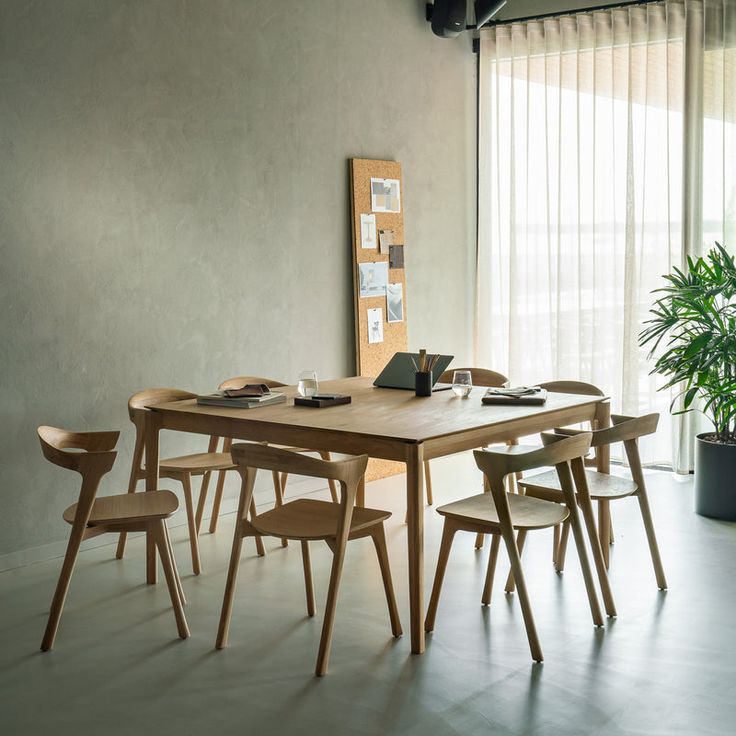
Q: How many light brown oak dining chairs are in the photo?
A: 8